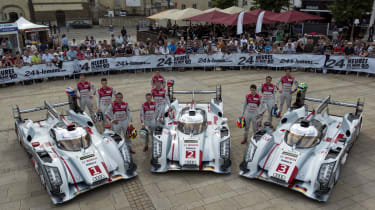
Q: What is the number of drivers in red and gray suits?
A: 9